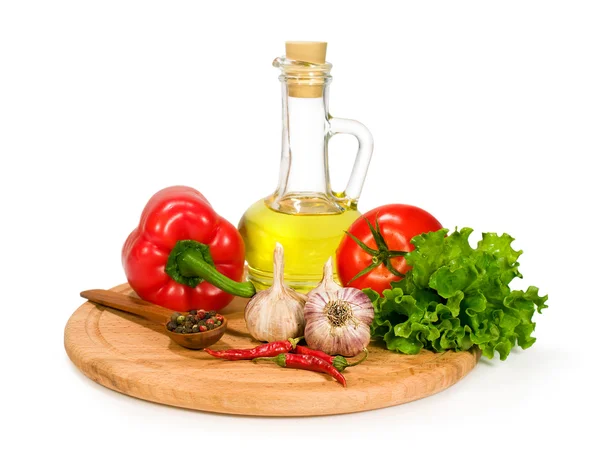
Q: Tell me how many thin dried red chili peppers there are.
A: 3